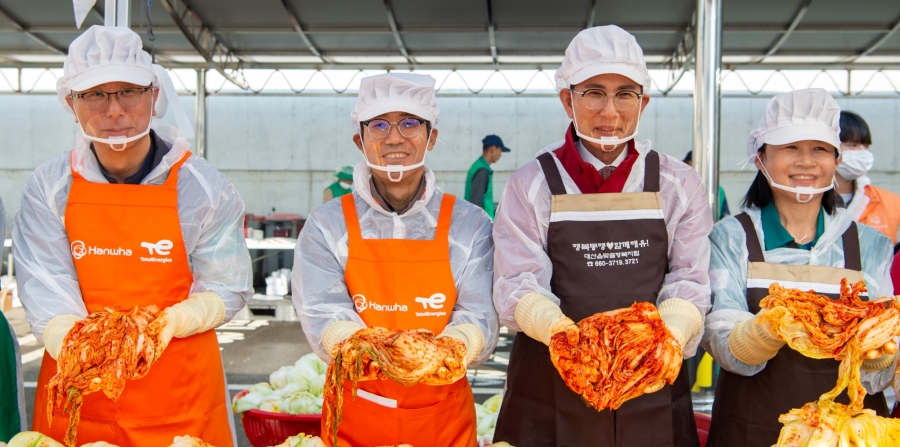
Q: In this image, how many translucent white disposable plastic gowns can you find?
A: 4